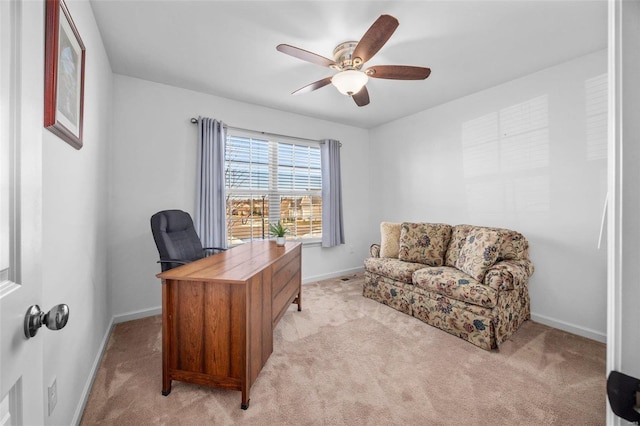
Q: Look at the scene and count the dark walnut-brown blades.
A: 5